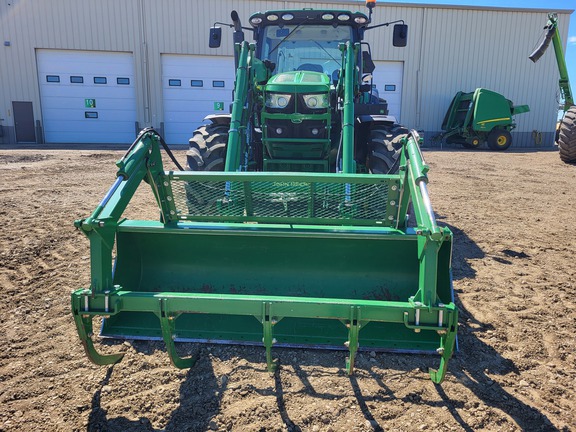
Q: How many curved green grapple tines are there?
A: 5